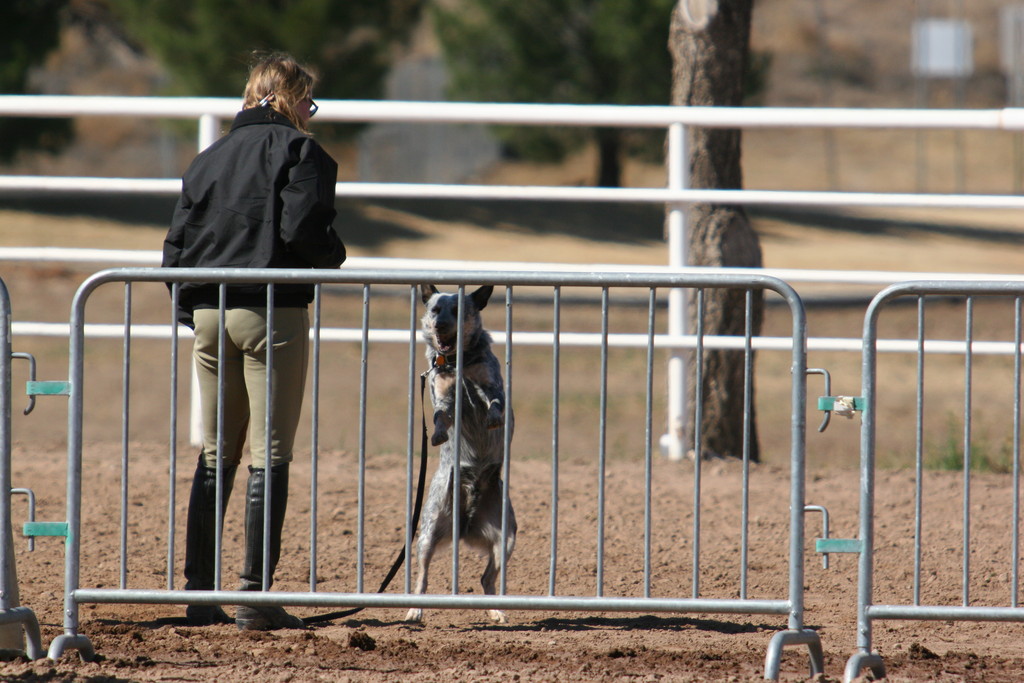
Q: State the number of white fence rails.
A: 4